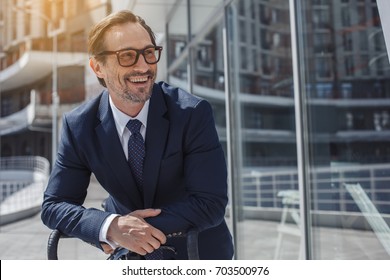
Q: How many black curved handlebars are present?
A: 2